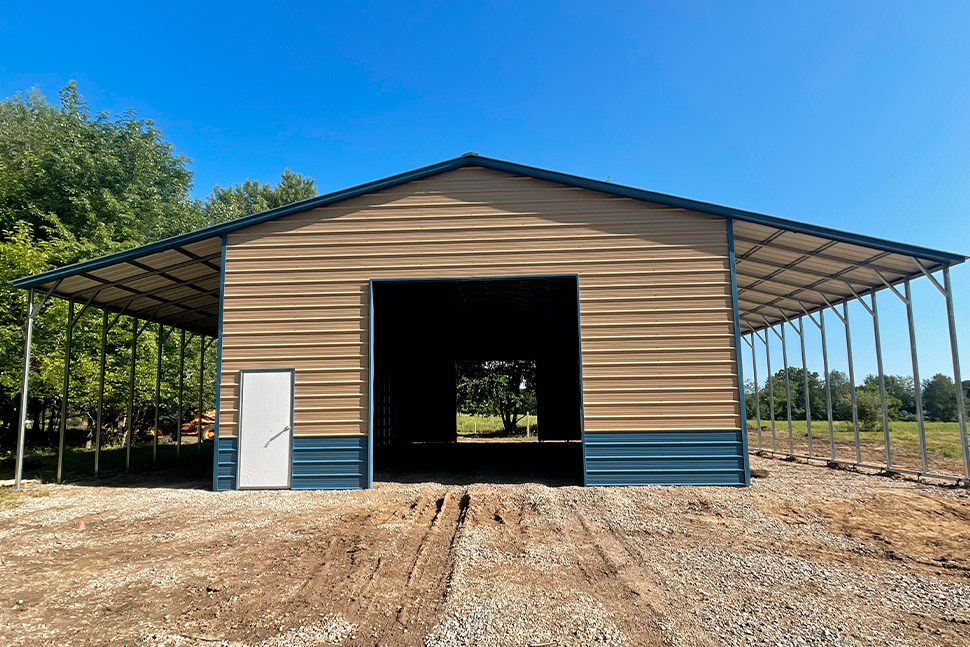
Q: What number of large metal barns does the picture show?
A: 1